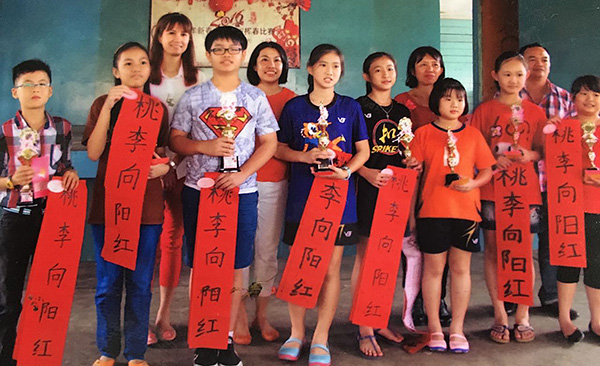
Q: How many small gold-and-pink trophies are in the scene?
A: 7